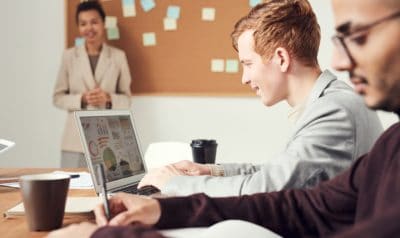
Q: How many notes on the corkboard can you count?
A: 13